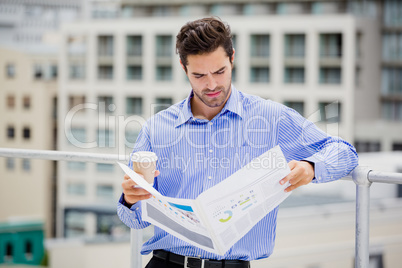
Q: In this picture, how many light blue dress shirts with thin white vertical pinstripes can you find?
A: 1